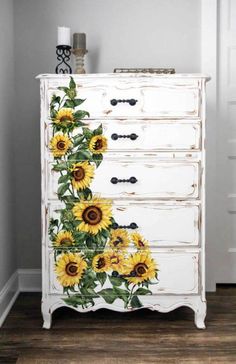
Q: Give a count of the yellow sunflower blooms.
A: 12